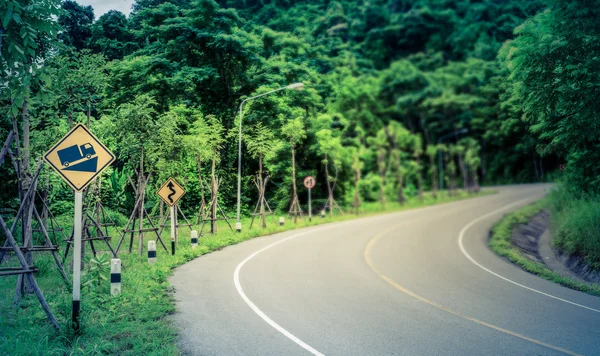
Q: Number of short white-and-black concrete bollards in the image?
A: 6